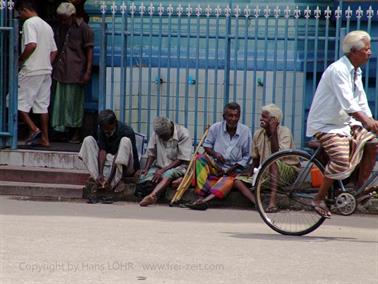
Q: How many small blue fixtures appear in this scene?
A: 3